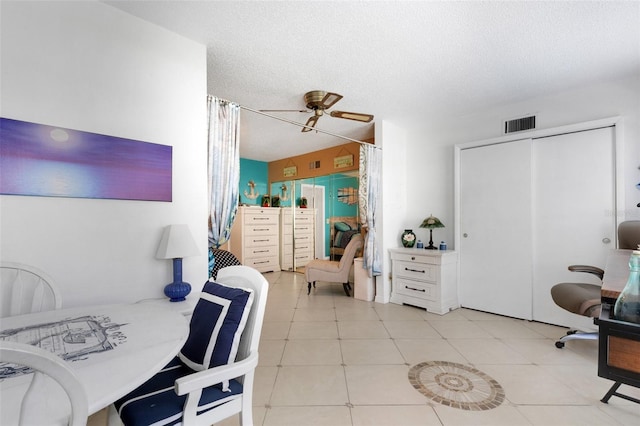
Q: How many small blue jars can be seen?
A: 2